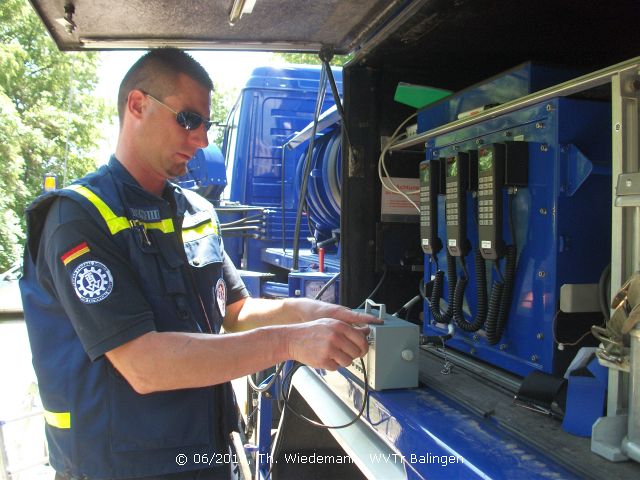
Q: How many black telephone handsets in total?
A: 3